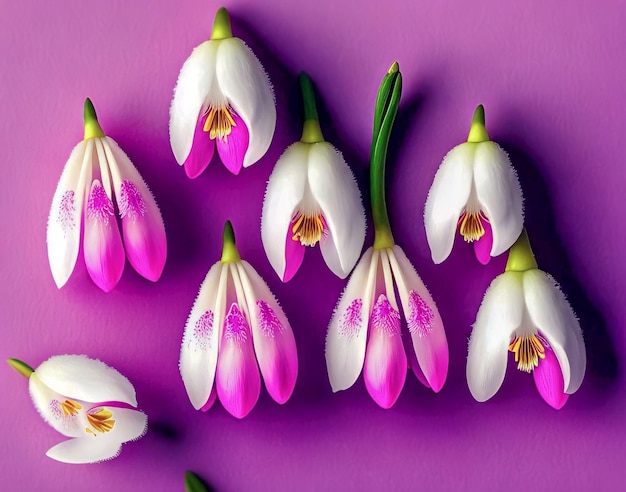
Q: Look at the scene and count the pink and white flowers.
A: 8